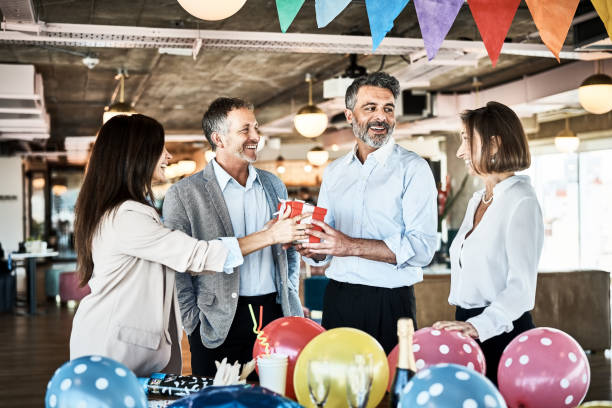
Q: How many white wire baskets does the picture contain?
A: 0